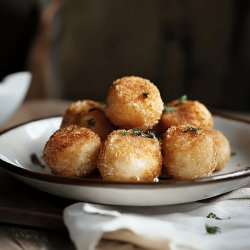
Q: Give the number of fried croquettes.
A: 7